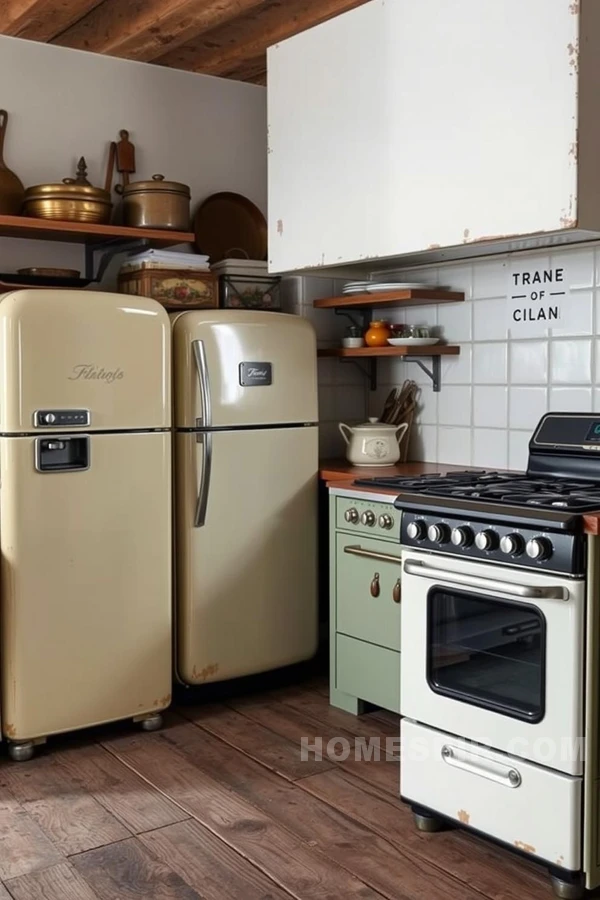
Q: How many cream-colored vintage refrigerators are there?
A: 2